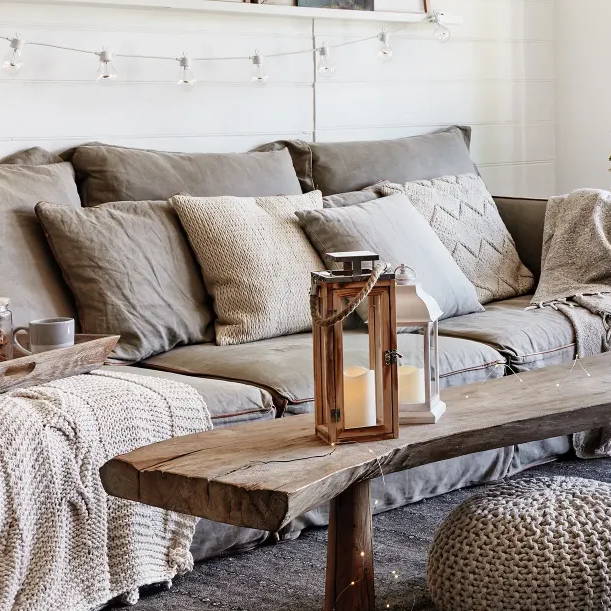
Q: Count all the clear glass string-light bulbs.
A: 7